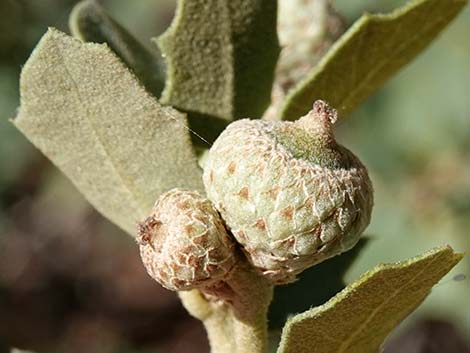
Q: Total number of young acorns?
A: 2